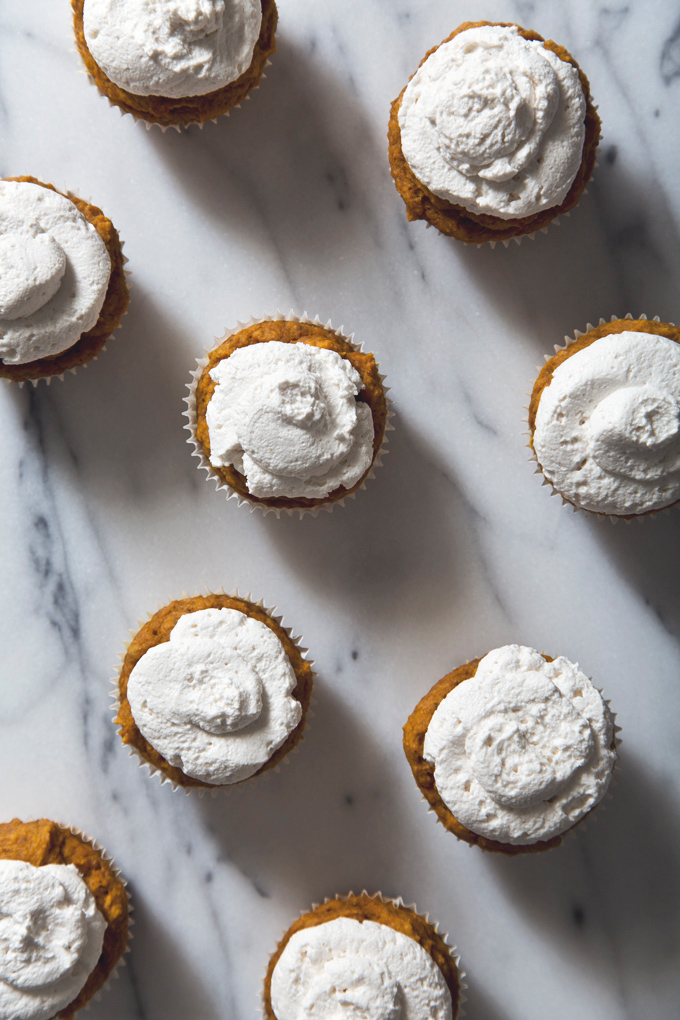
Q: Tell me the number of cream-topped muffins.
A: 9